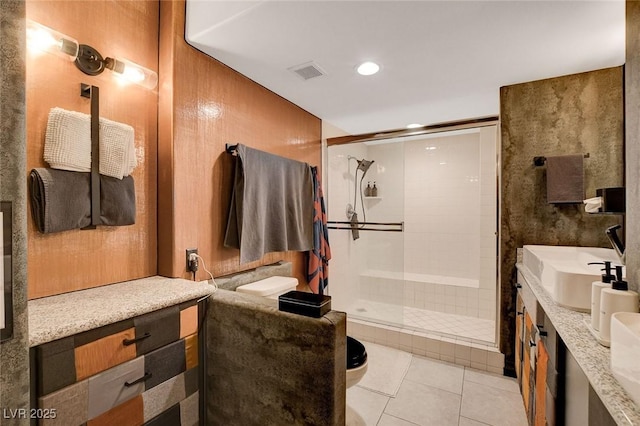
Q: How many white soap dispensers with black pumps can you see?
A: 2